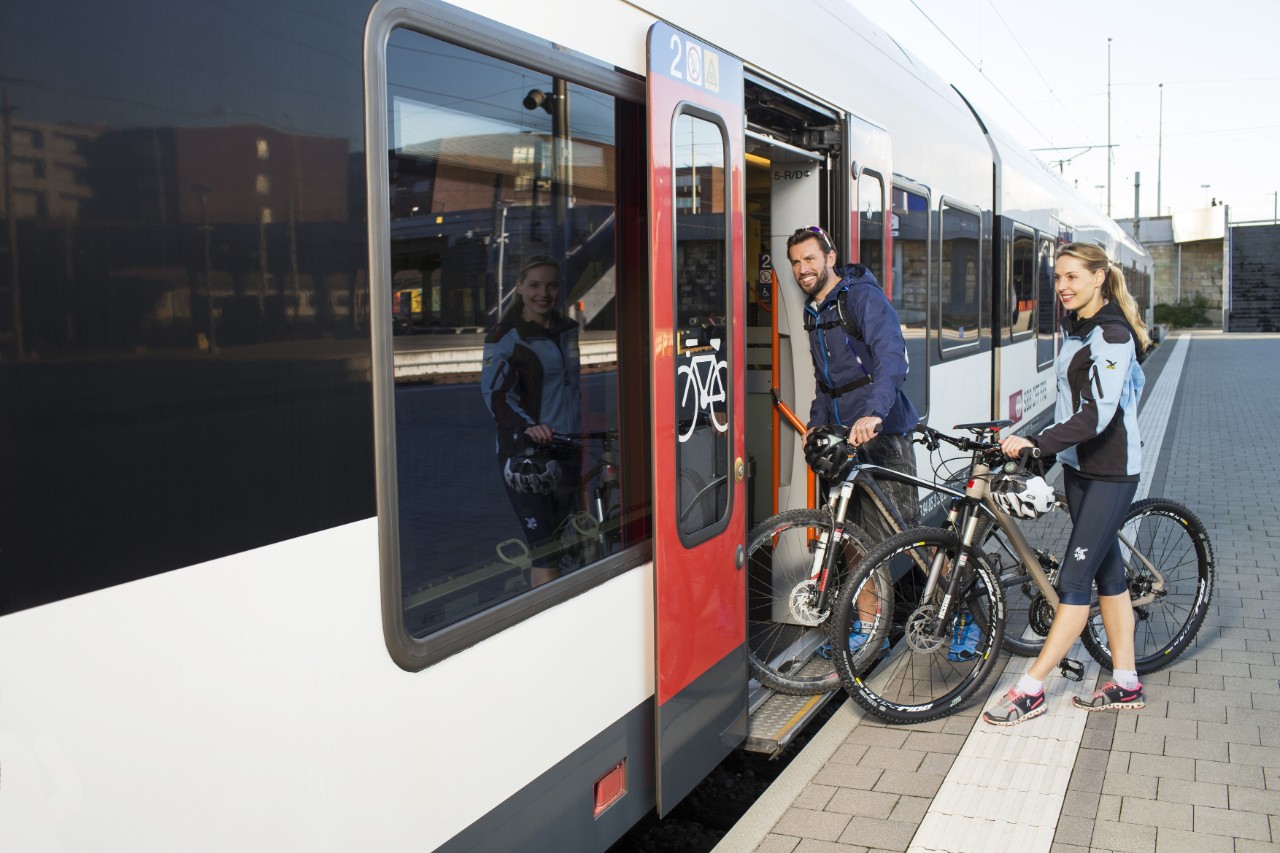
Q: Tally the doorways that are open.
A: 1